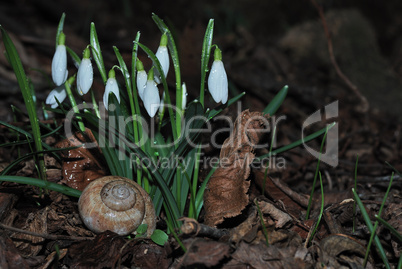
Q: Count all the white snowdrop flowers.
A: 8